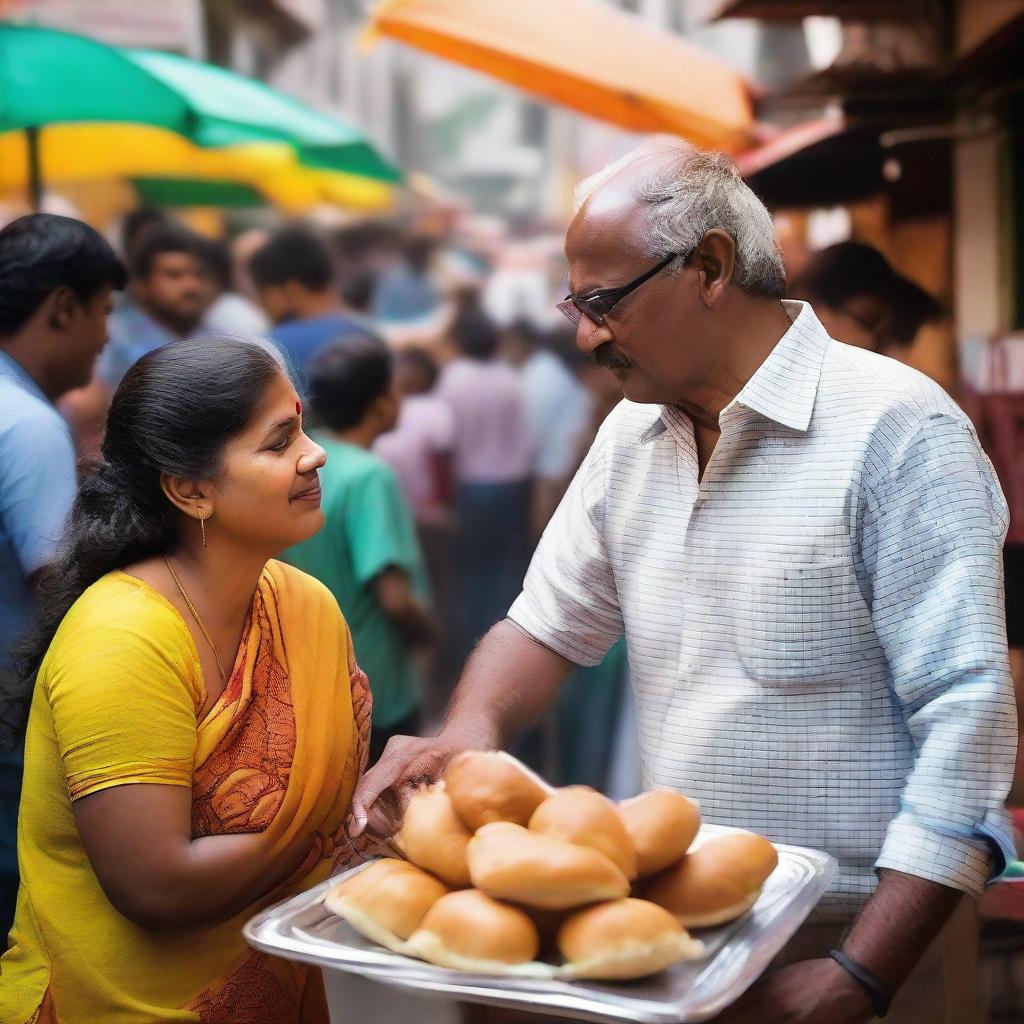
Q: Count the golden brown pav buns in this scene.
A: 9